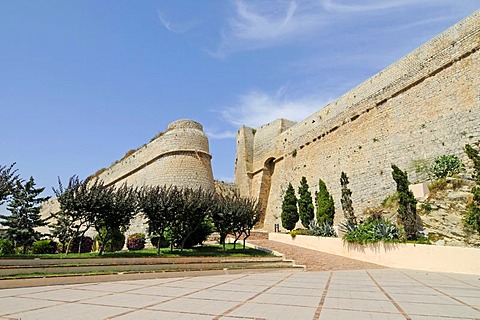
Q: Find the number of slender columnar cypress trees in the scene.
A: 5